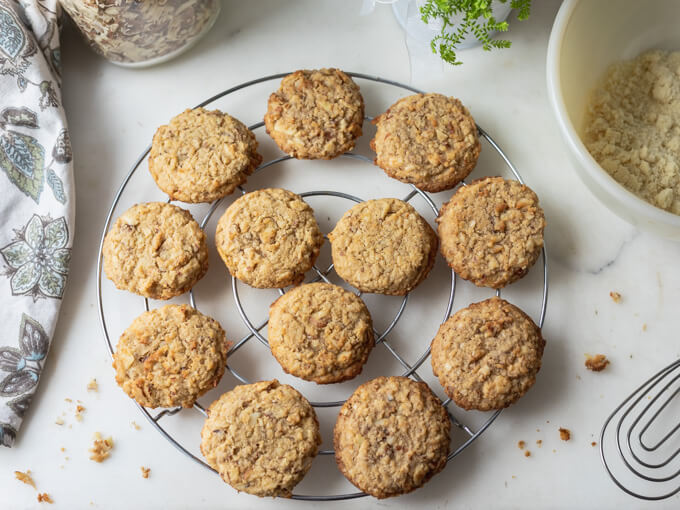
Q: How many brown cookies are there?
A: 12